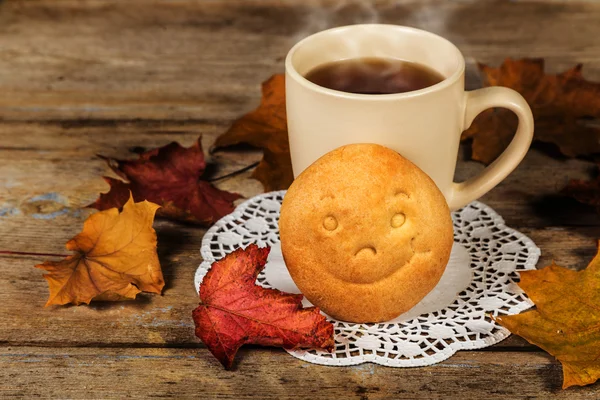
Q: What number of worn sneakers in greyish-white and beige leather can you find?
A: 0